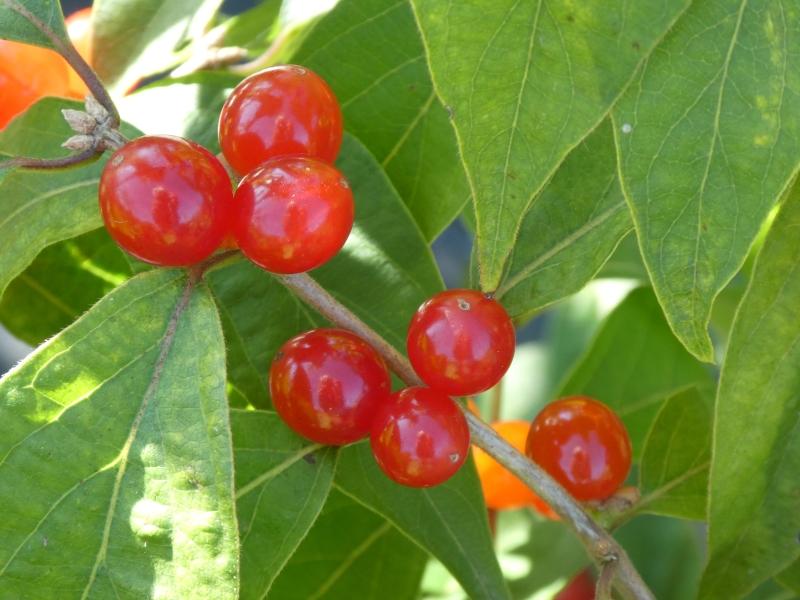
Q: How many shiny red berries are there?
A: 7